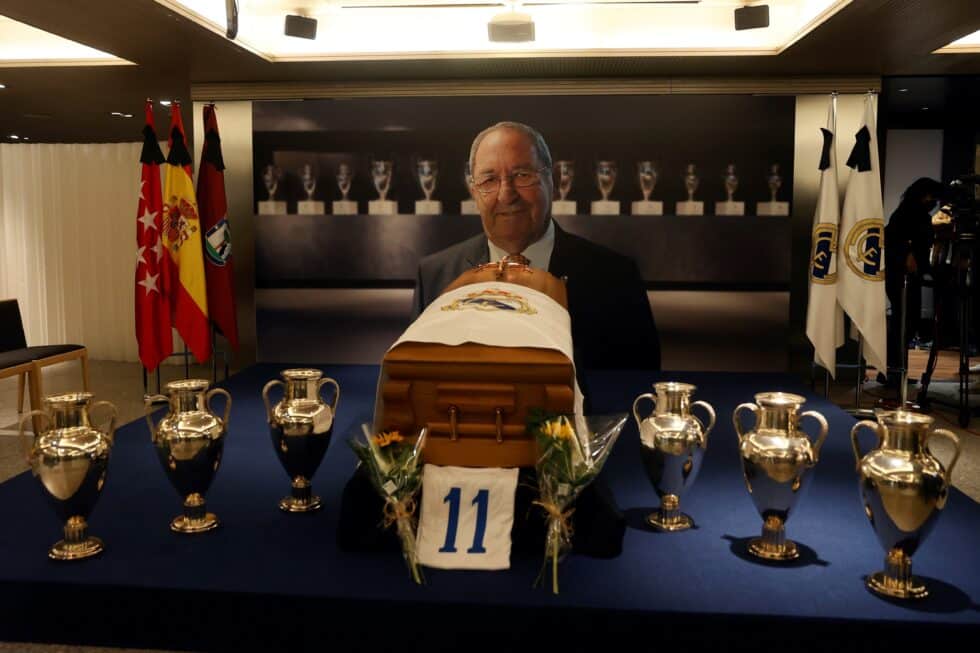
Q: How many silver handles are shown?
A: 12